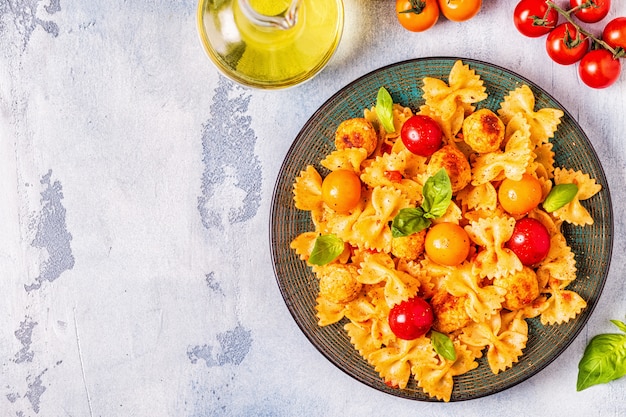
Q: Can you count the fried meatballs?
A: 7